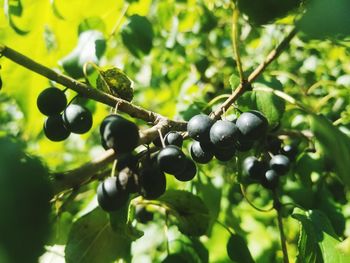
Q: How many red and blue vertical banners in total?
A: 0